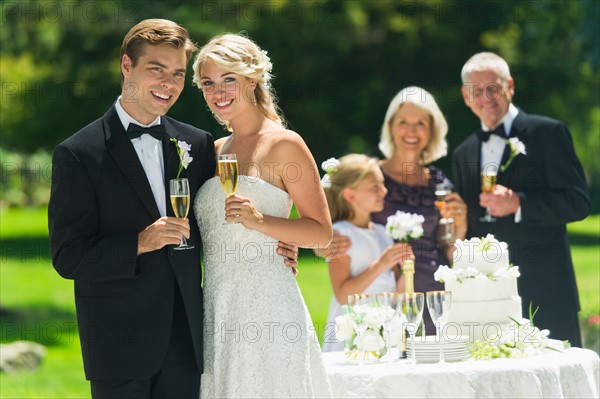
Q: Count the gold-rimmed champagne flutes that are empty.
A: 4